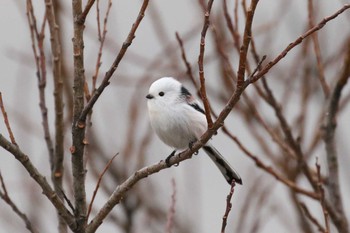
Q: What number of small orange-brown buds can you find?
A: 4